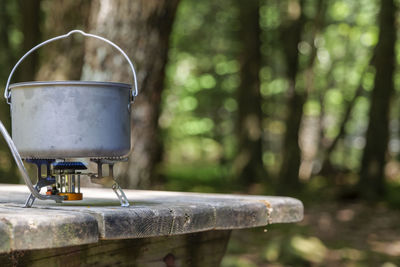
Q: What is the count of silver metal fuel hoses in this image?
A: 1